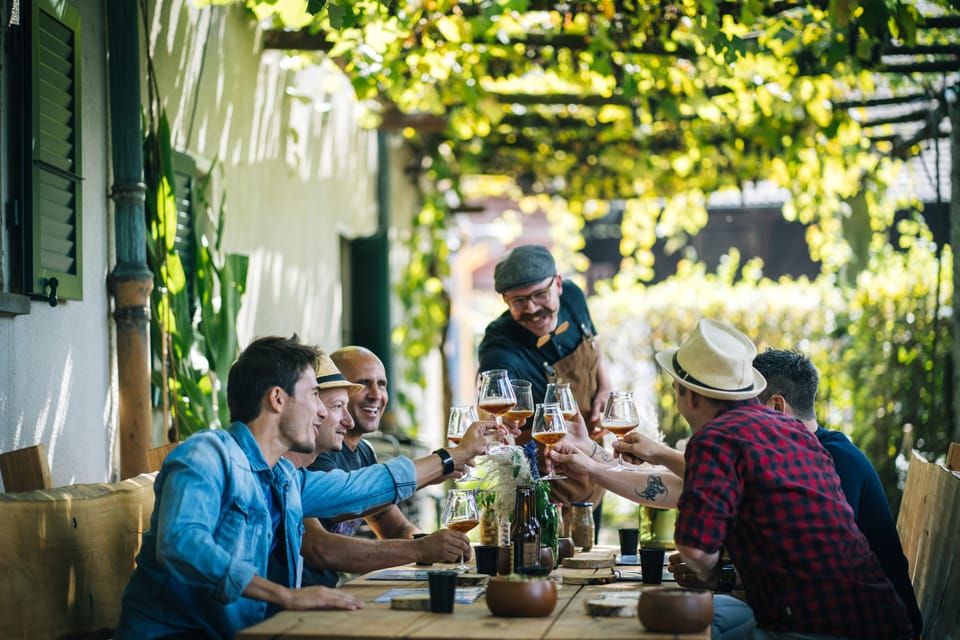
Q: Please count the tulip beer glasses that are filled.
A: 7